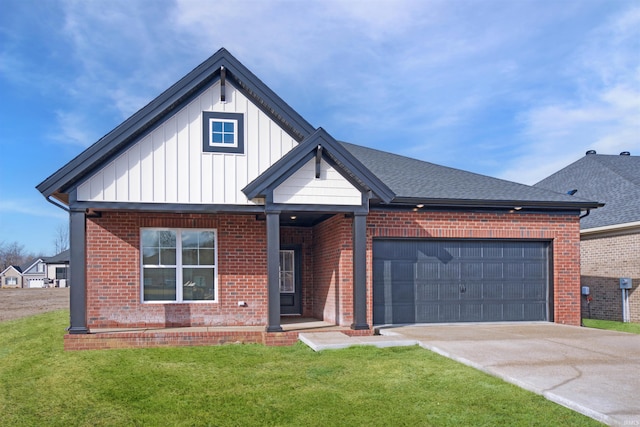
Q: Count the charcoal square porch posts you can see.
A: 3